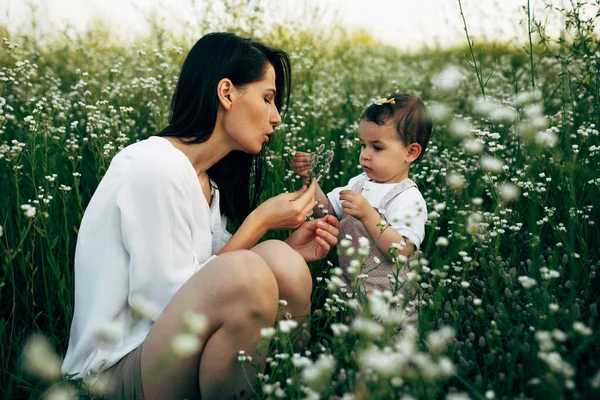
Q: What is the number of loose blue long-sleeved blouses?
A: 0